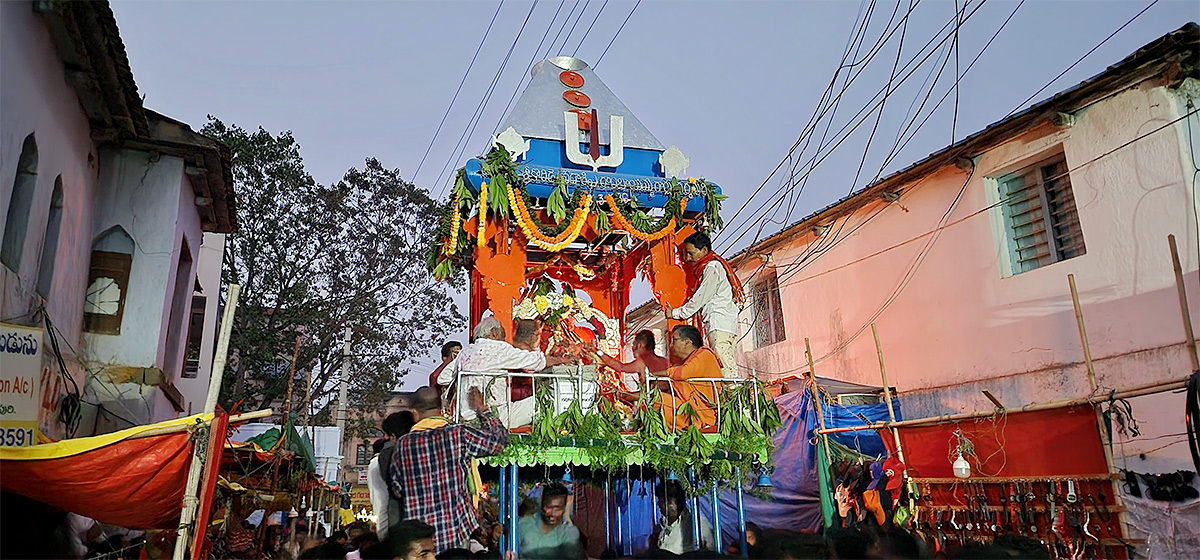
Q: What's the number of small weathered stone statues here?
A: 0